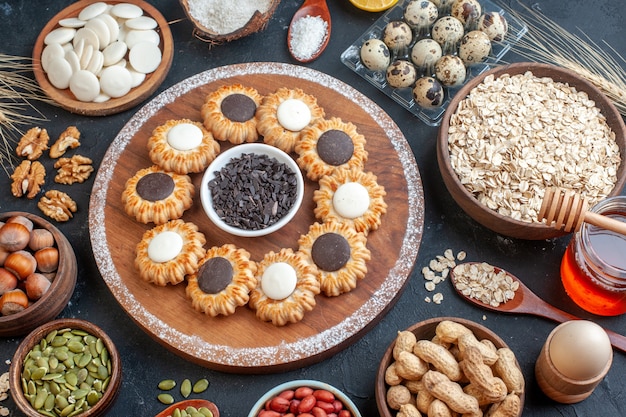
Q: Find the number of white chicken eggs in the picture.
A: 1